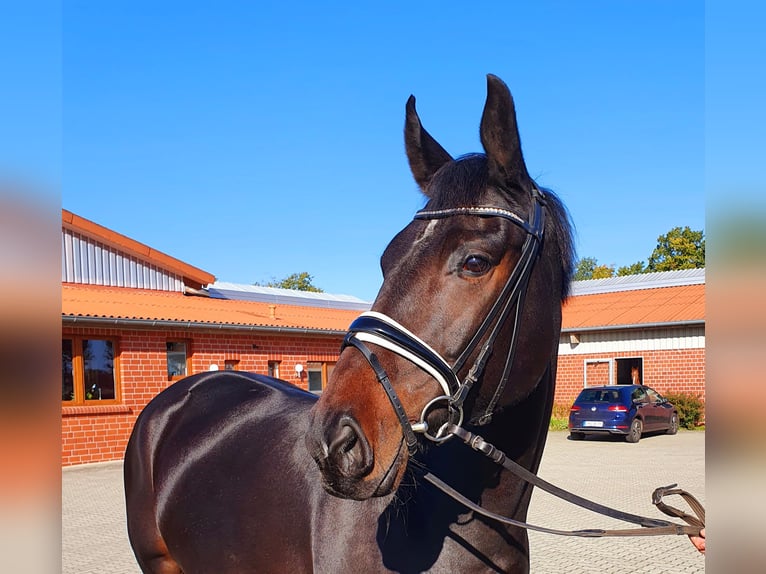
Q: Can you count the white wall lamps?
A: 2